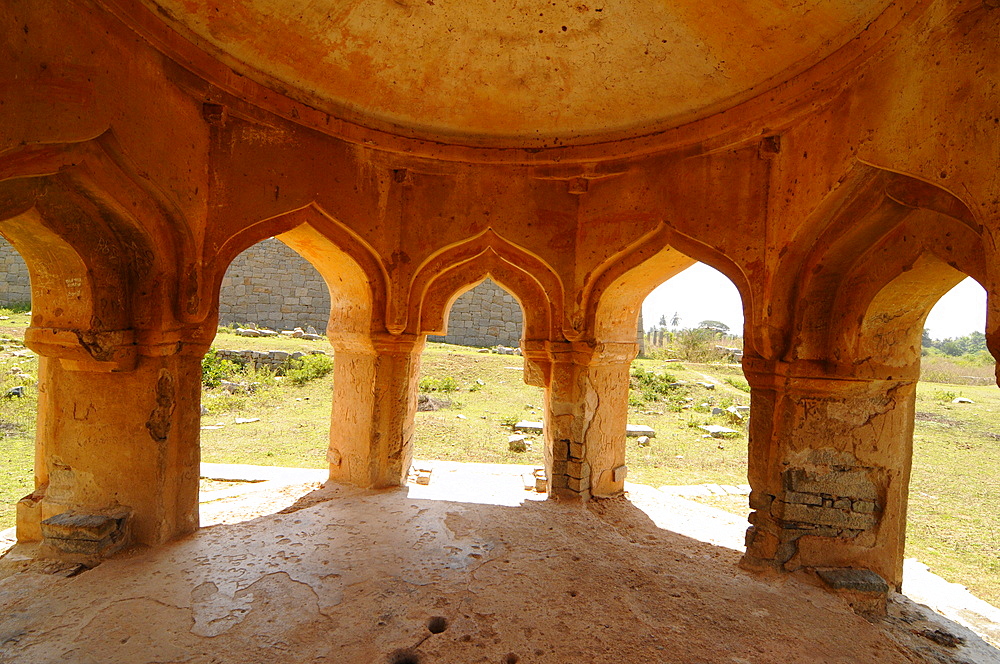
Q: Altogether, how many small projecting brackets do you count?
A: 4